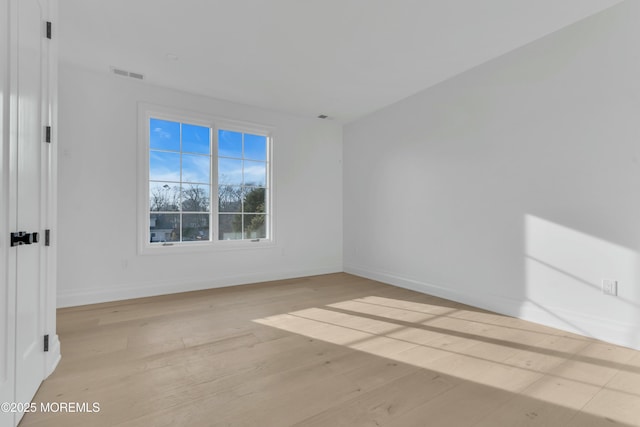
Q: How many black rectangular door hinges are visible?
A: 4